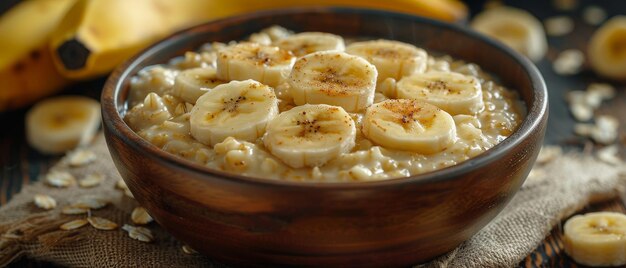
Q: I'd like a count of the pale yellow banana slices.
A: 13